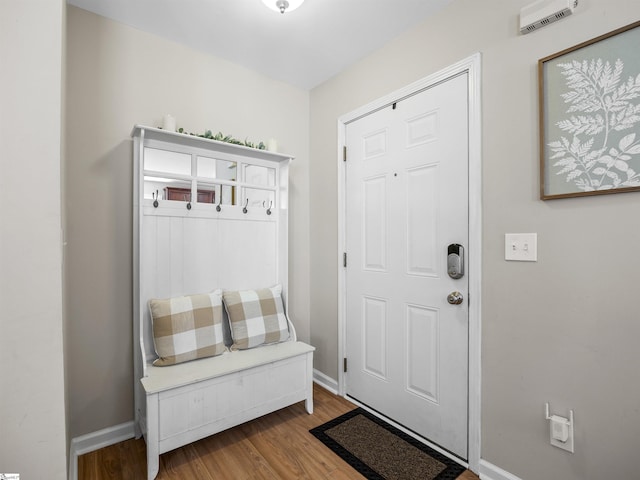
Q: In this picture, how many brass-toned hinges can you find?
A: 3